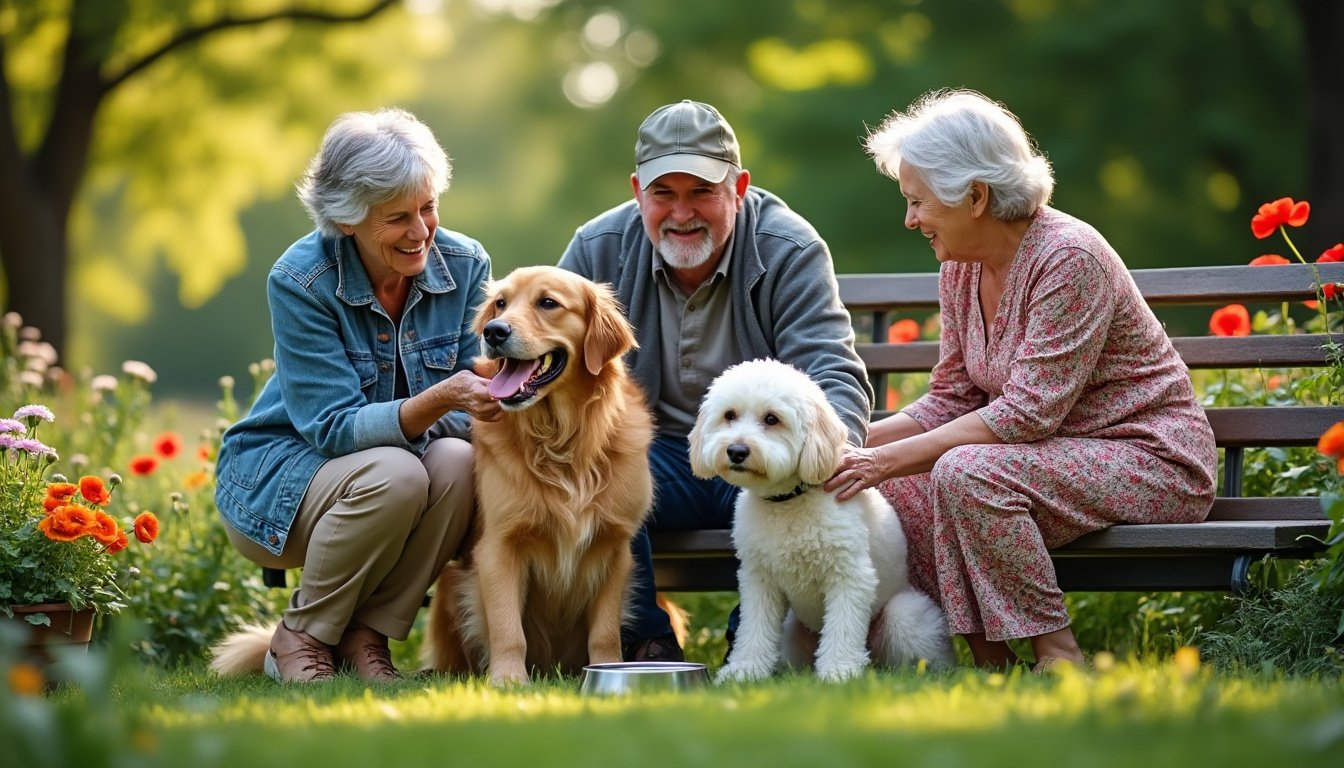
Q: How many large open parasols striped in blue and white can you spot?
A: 0